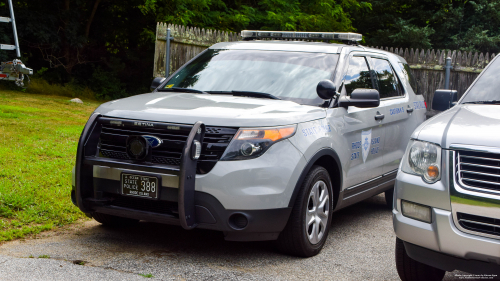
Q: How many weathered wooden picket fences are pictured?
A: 1